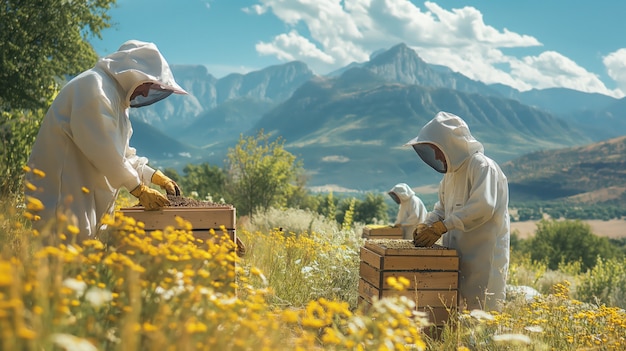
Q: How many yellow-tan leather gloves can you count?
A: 4